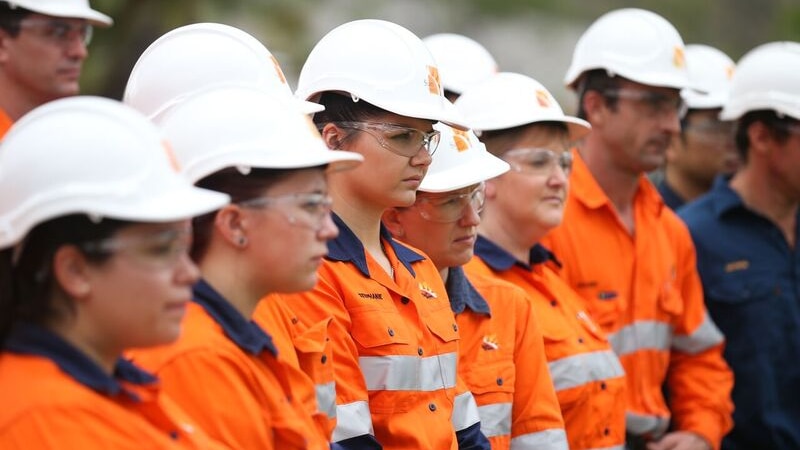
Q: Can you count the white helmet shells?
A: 11